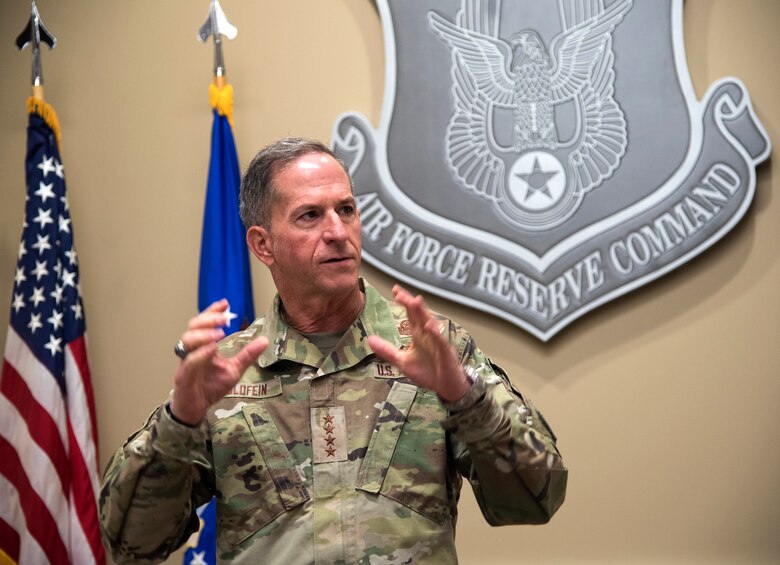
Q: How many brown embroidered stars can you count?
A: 4